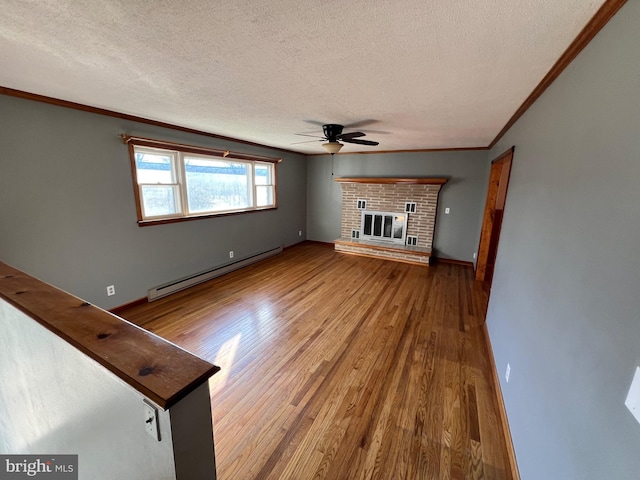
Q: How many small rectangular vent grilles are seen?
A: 4